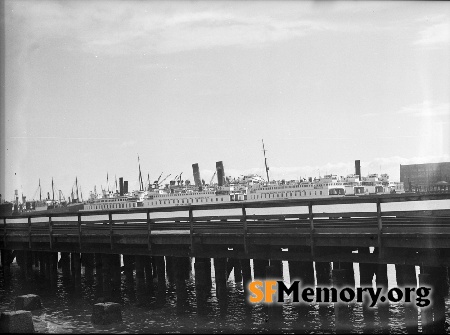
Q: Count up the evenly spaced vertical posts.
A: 10